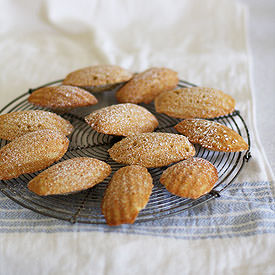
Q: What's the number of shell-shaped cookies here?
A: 12